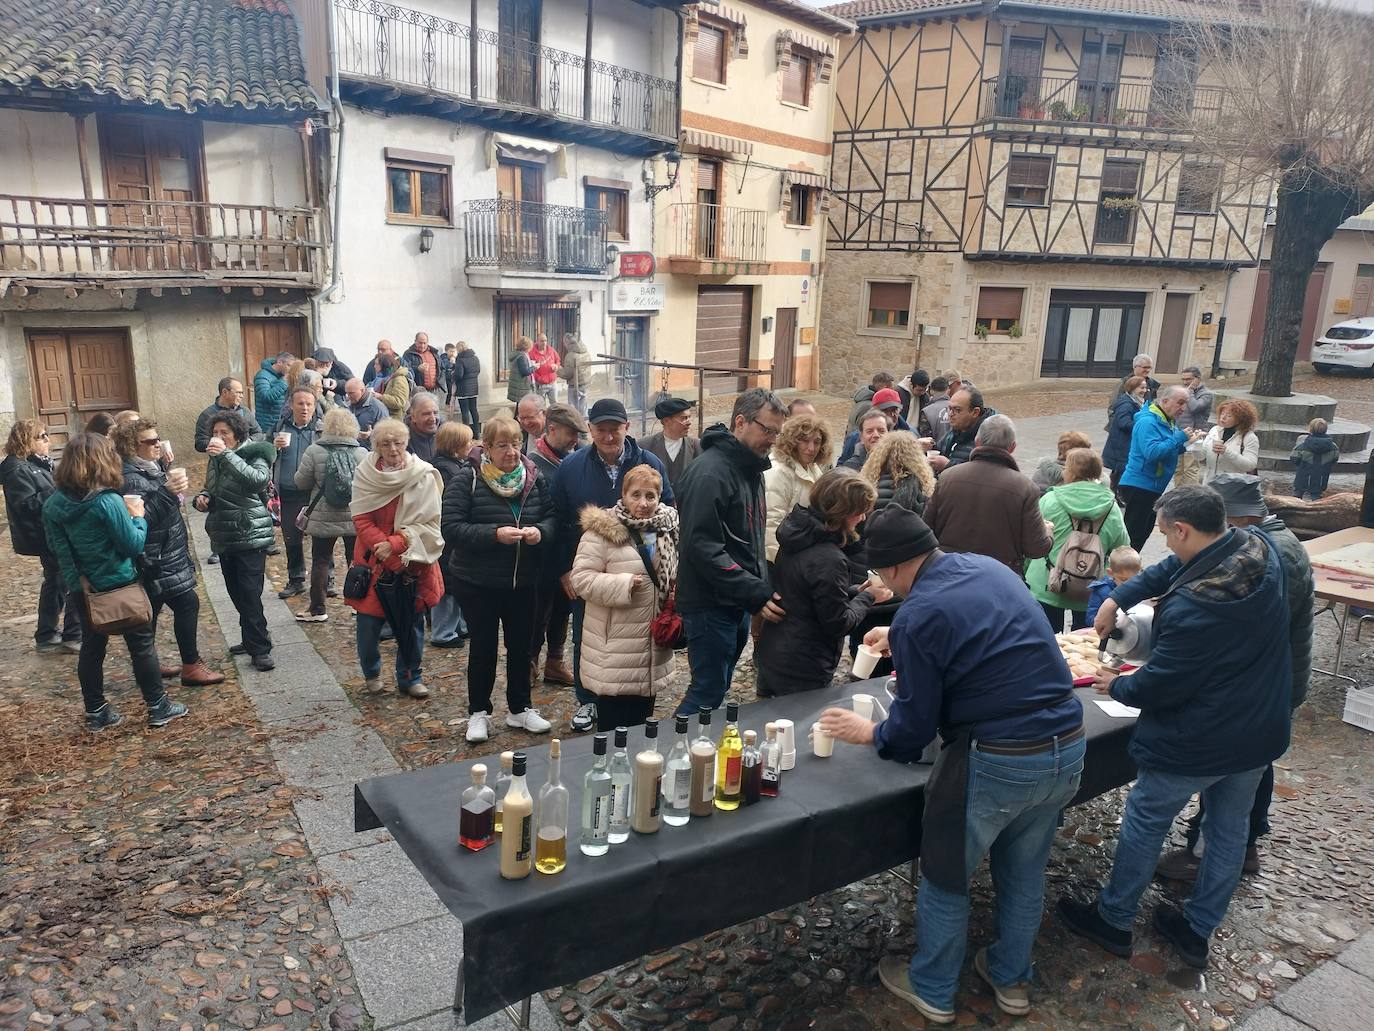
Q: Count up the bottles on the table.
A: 12